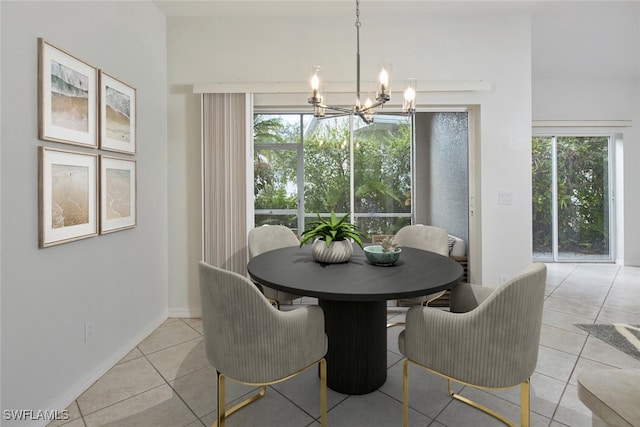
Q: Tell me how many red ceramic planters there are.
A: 0